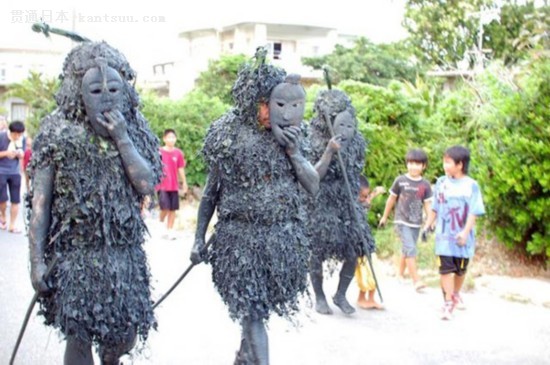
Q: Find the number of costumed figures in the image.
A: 3